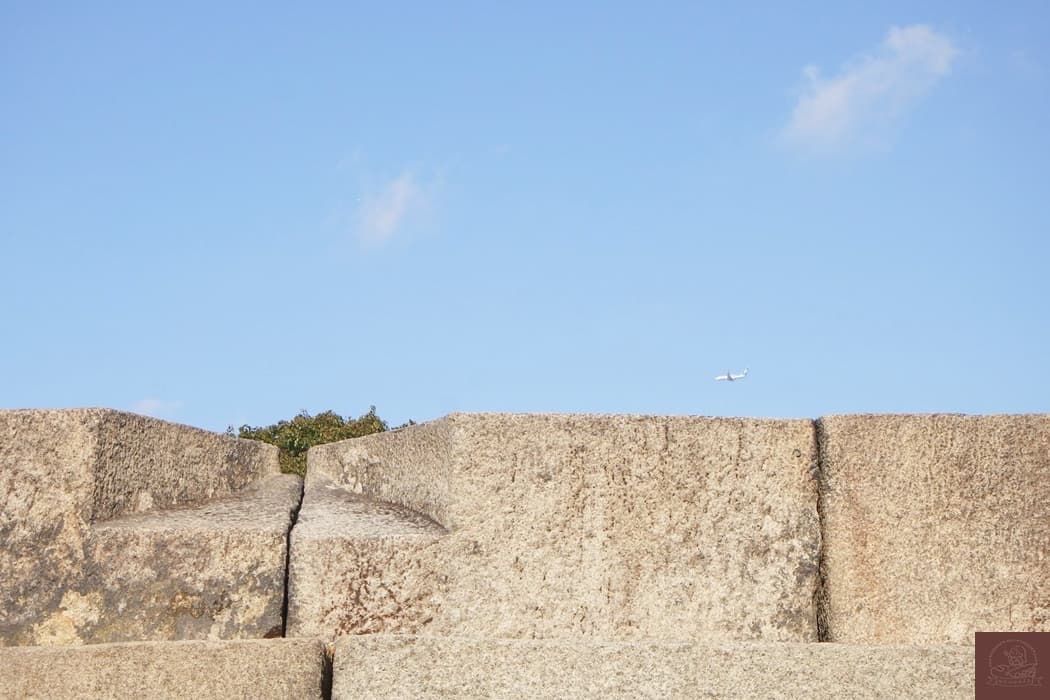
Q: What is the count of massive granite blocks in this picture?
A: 5